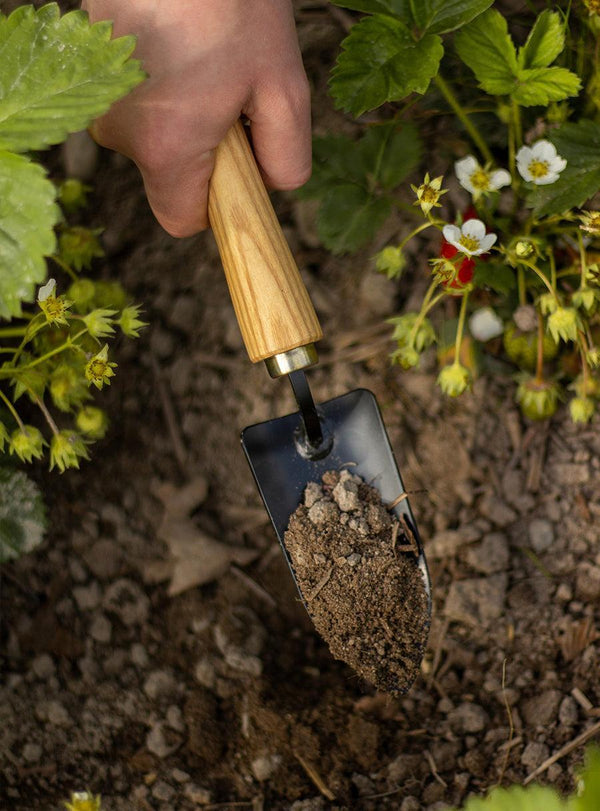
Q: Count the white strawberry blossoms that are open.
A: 3